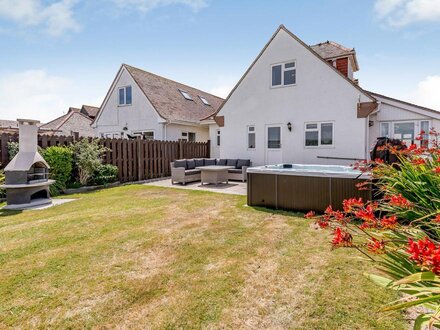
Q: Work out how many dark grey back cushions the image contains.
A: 7